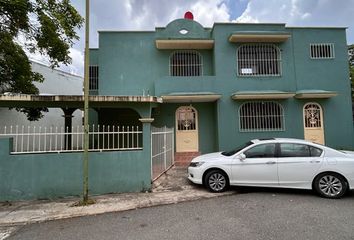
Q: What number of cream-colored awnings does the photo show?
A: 5